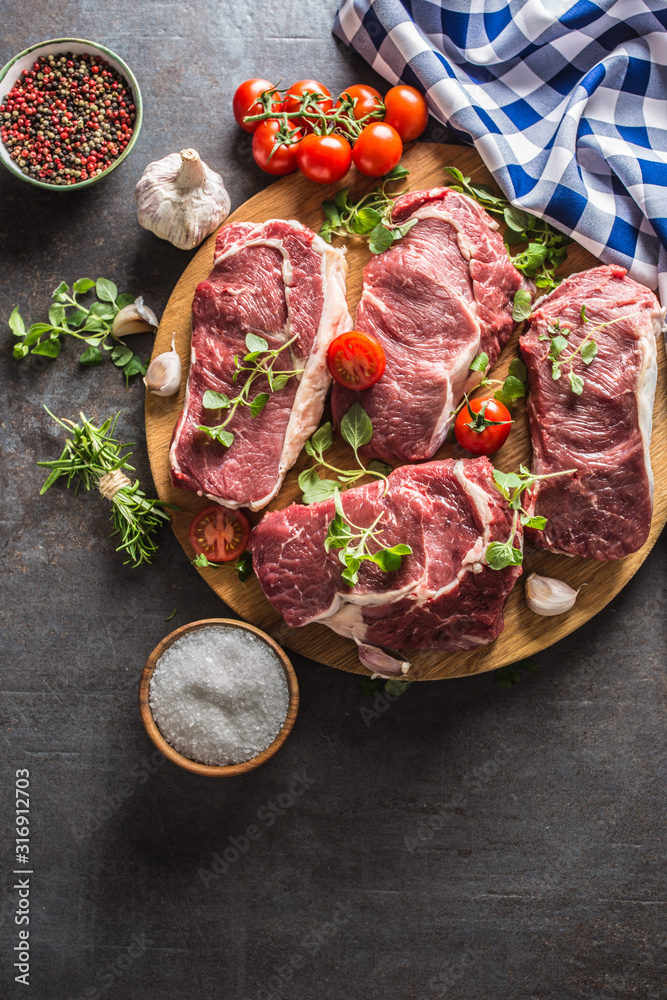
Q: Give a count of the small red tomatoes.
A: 10